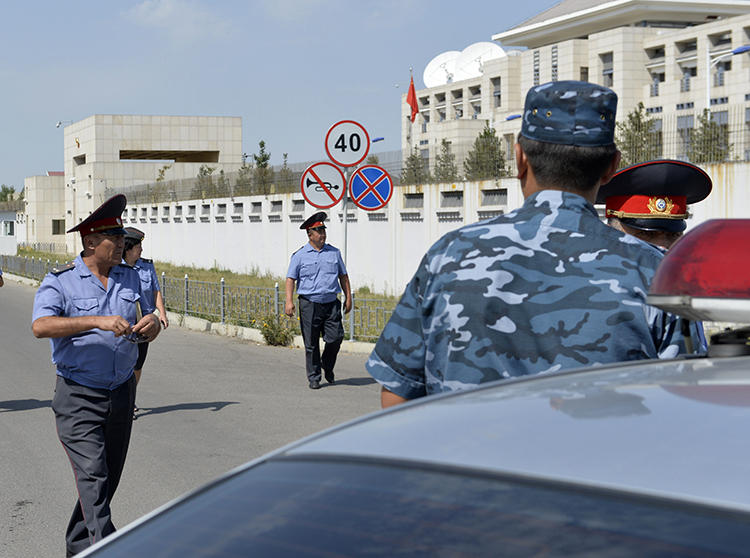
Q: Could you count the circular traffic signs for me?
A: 3